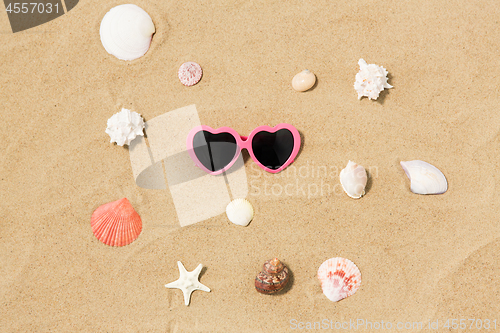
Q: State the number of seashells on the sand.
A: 11